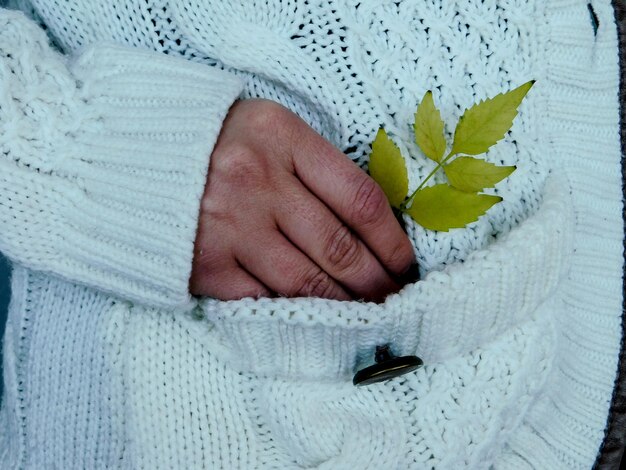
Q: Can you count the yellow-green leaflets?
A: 5